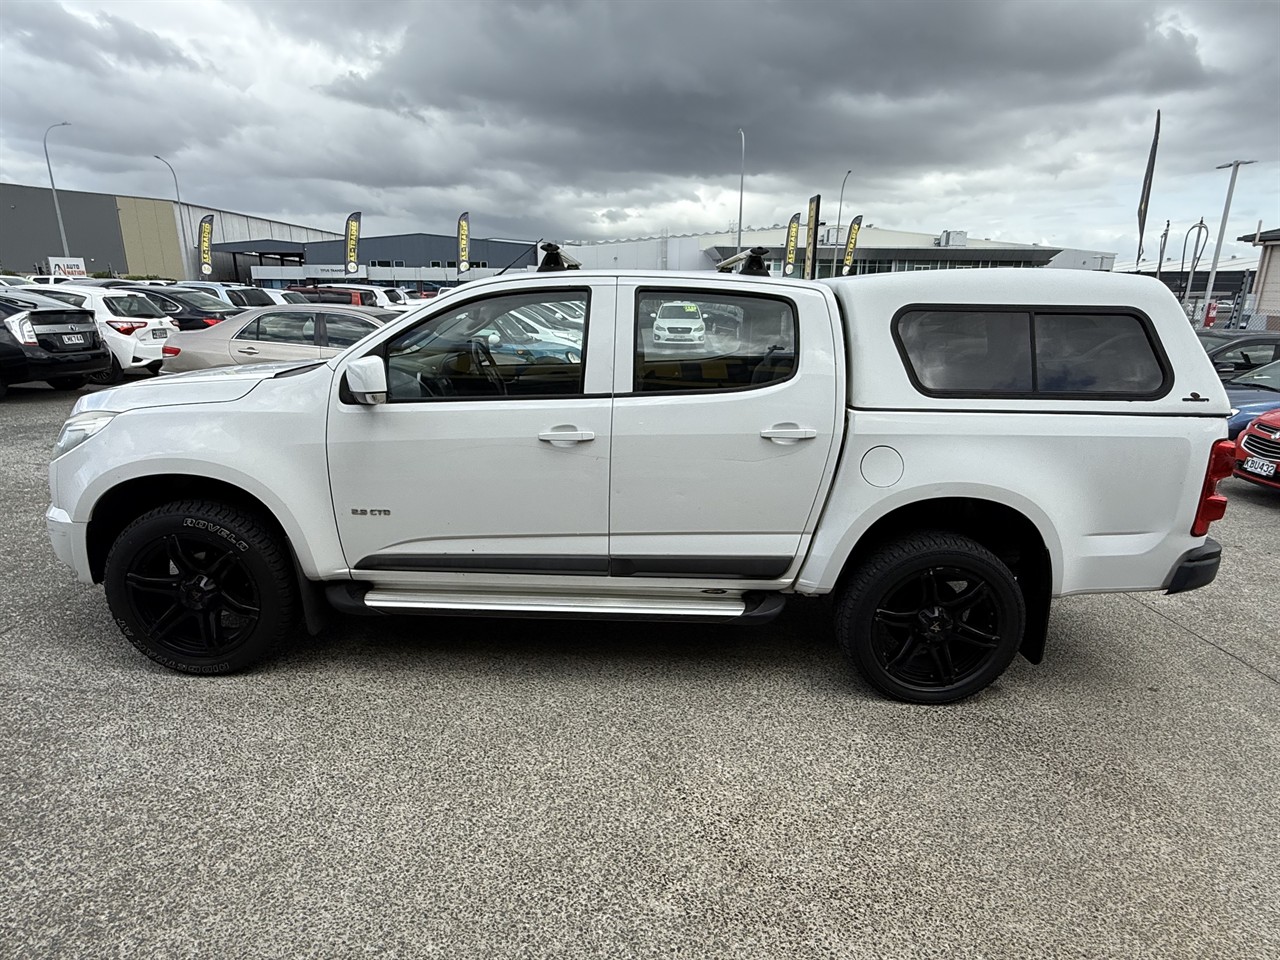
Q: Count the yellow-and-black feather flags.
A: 5